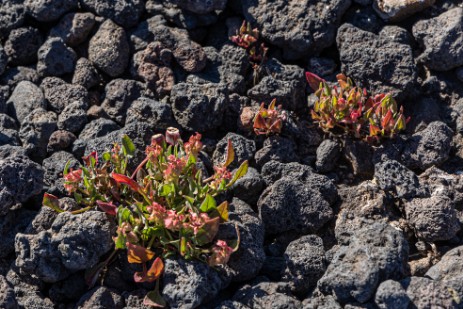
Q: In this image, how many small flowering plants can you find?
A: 4